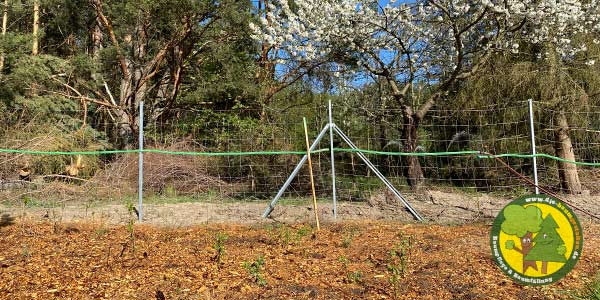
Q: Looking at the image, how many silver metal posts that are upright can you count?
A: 3